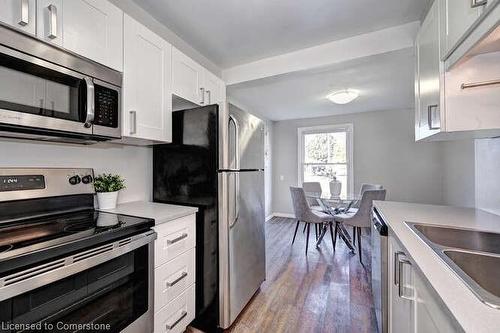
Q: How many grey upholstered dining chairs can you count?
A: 4